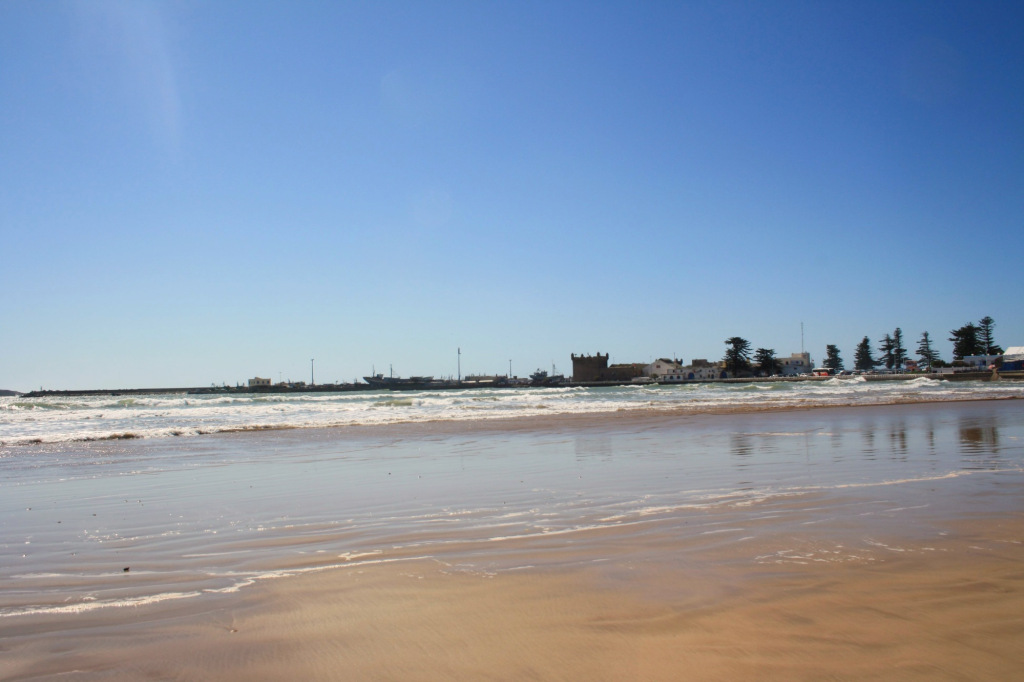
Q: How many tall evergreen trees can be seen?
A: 9